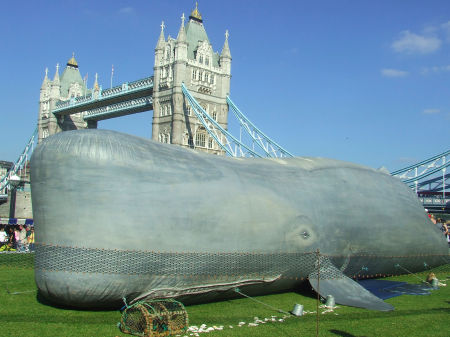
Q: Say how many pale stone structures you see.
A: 2